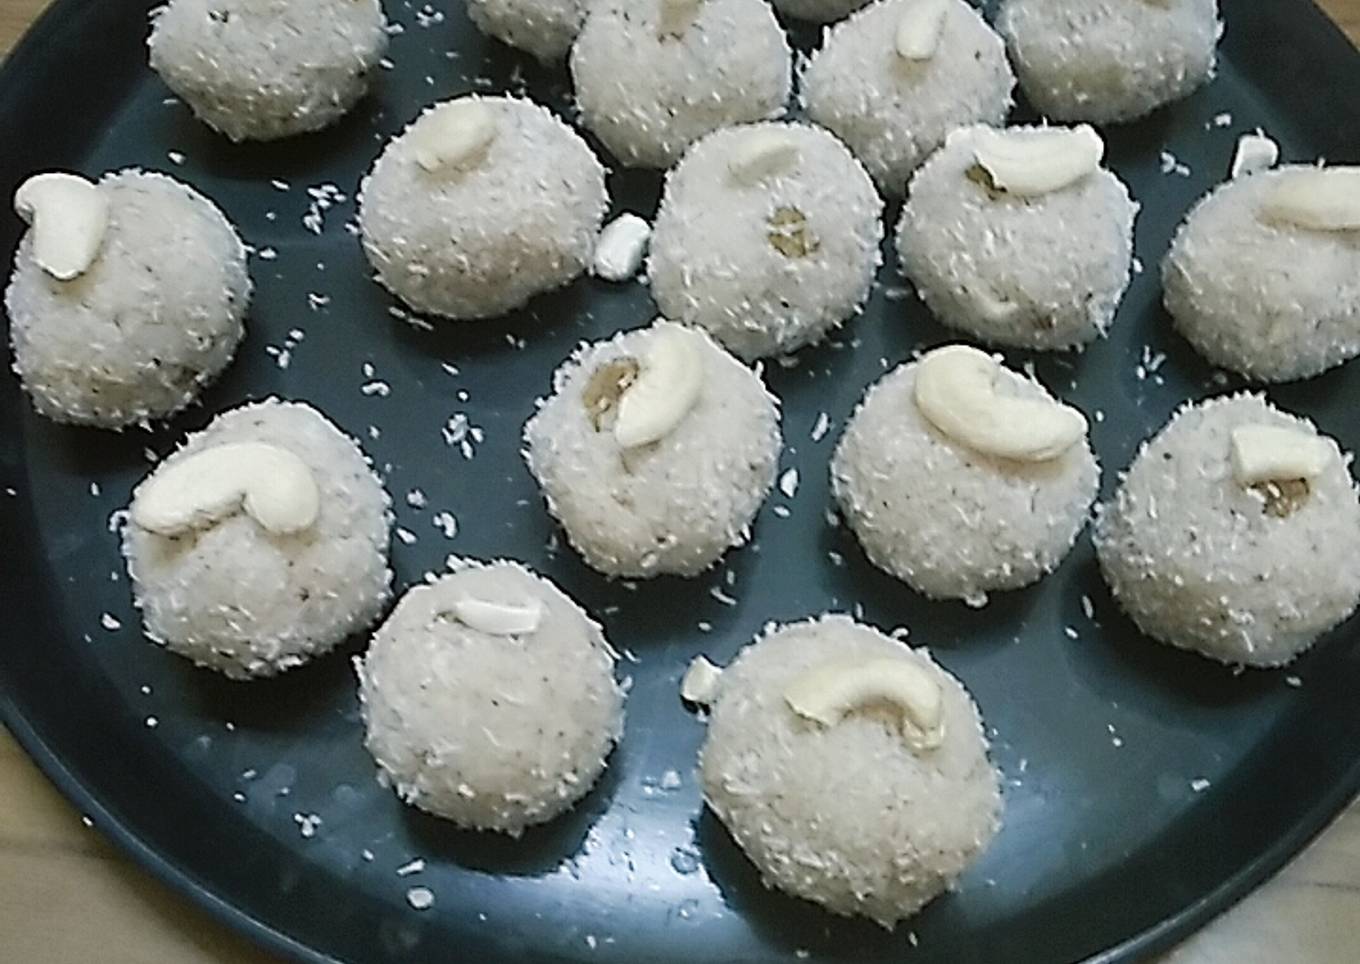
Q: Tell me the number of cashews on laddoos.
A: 12